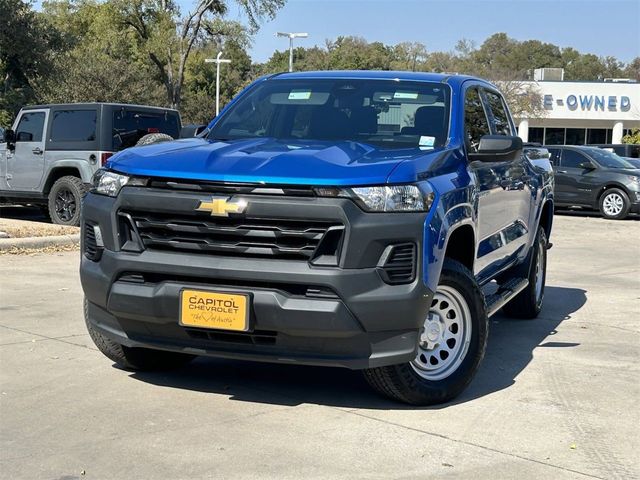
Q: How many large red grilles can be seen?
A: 0